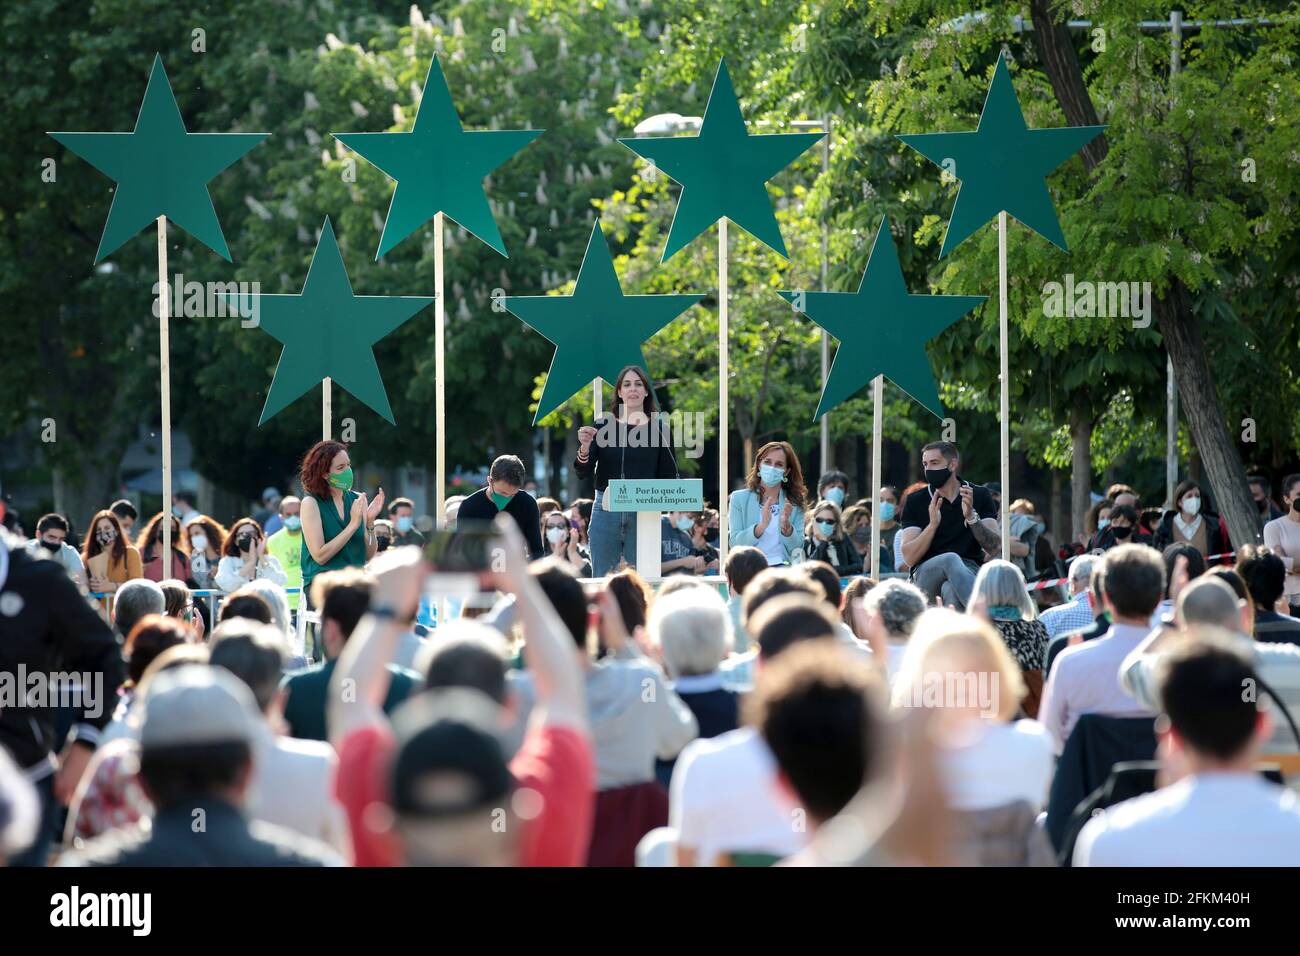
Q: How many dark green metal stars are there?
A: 7